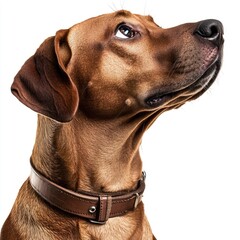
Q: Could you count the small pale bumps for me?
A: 2